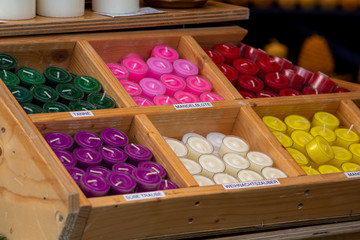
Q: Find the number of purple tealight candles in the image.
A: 15